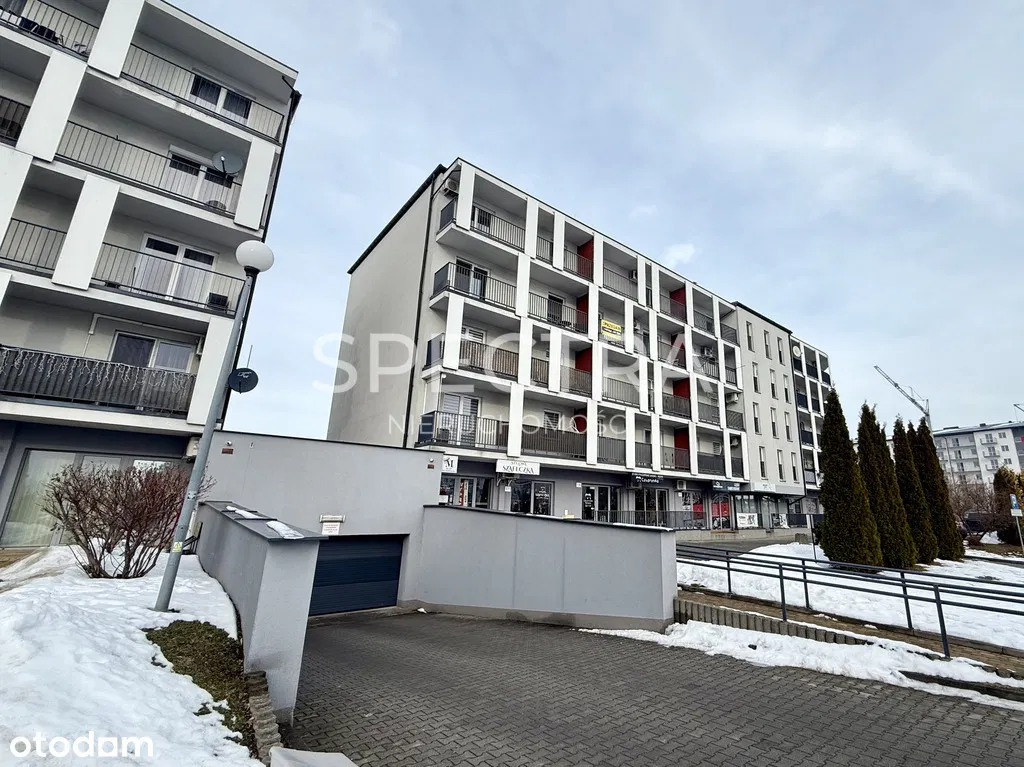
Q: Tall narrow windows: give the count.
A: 12